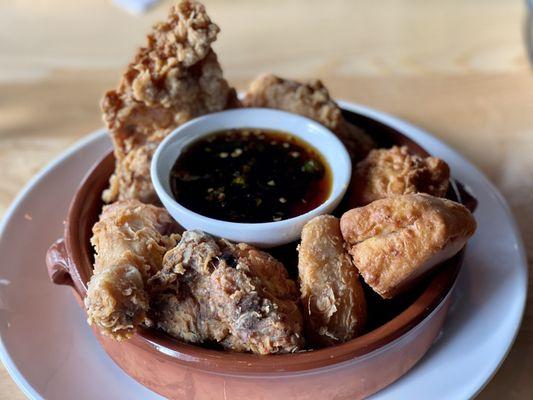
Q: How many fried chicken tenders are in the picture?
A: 7